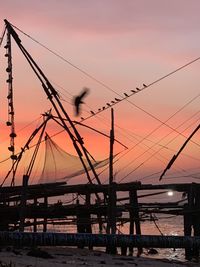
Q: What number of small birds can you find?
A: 11